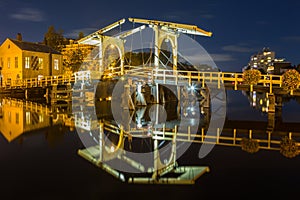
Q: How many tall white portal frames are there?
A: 2